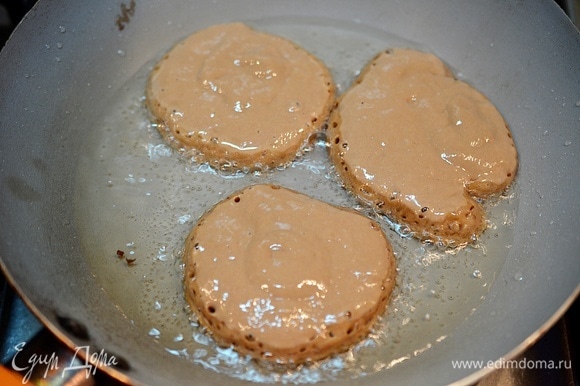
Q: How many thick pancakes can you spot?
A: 3